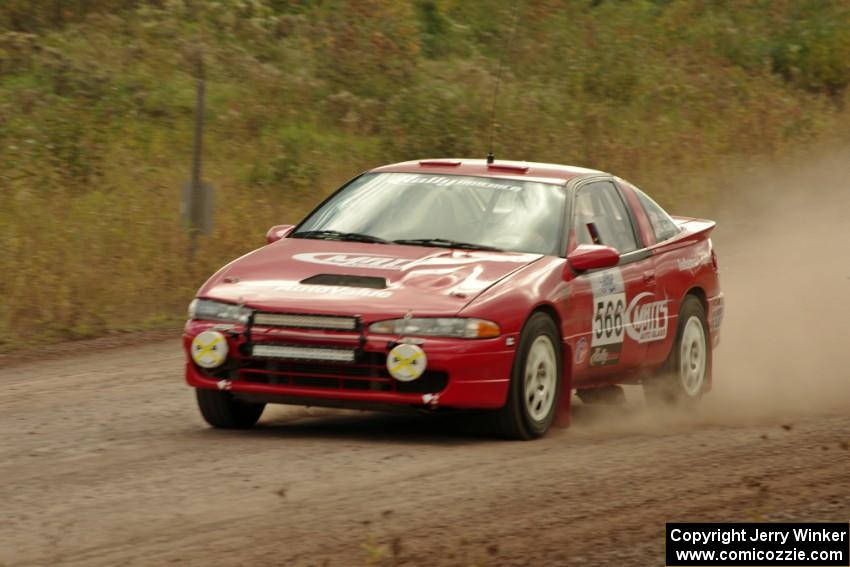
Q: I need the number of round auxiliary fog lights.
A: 2